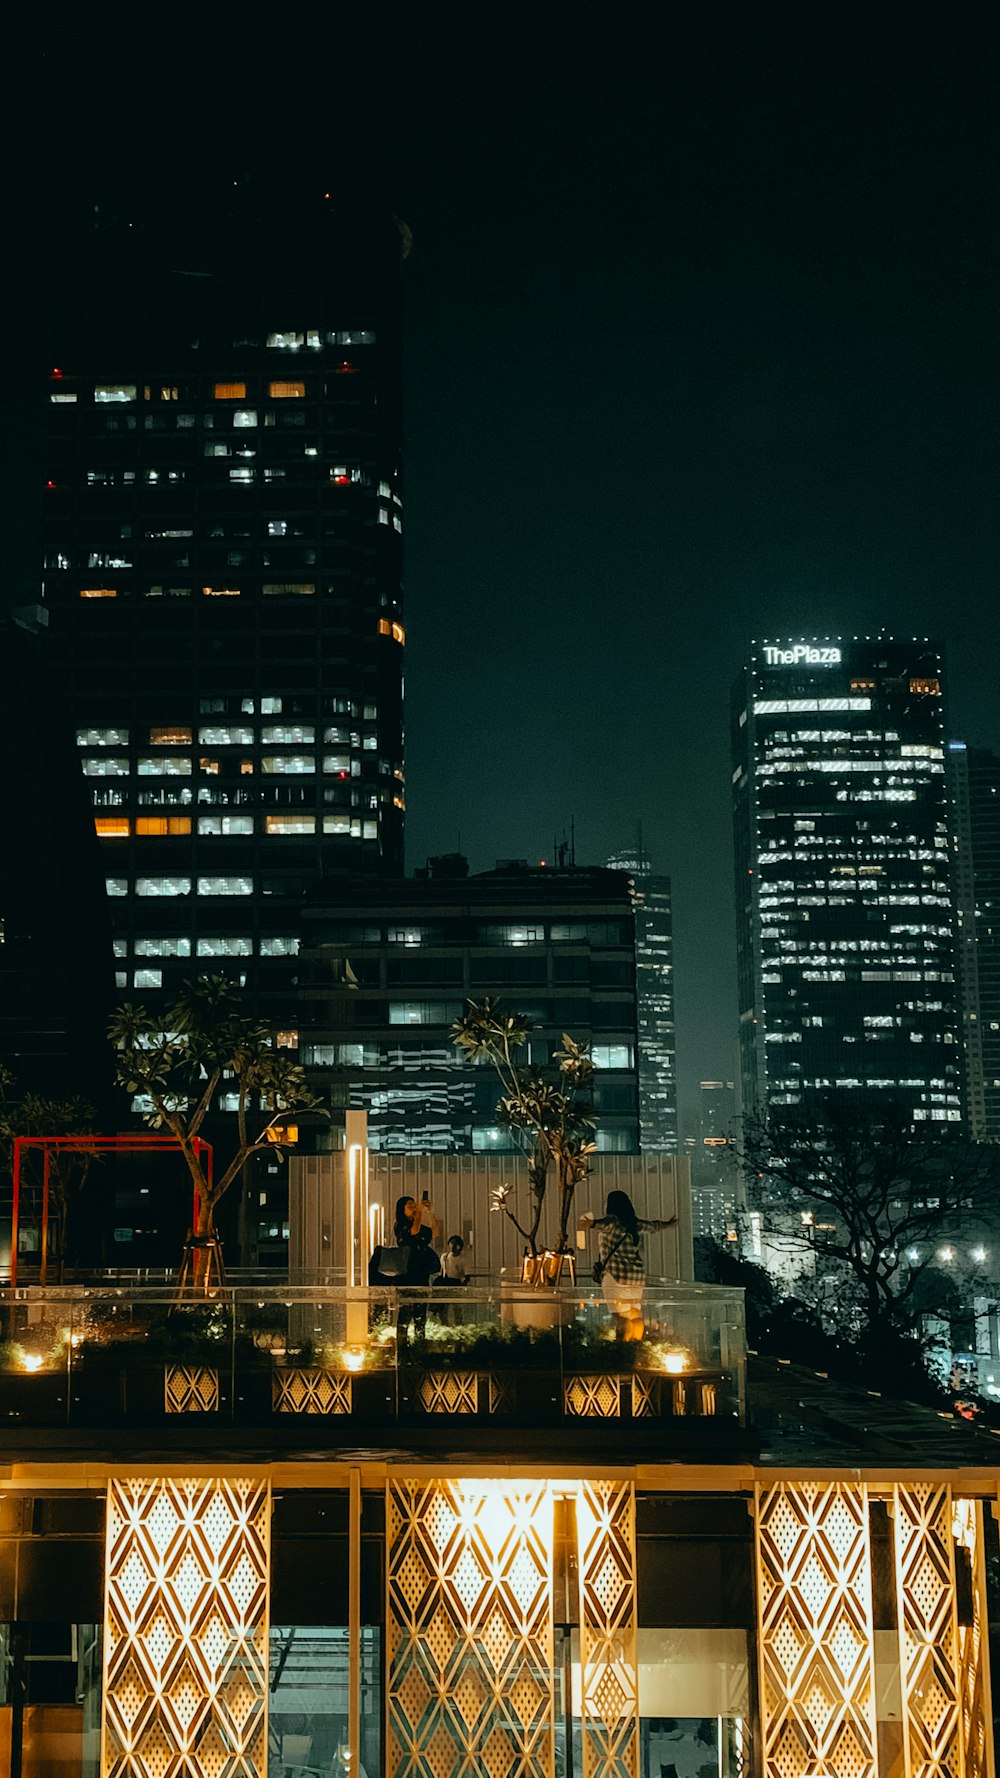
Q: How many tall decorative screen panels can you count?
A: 5